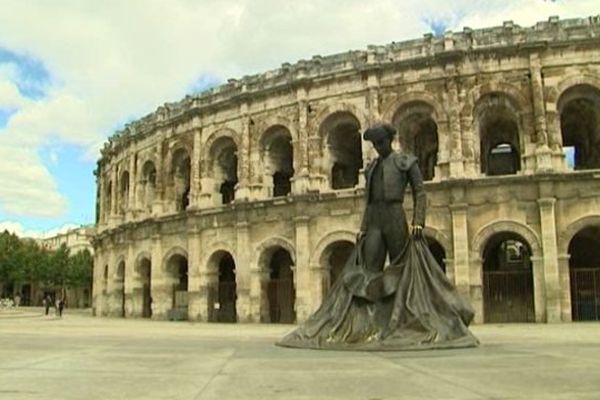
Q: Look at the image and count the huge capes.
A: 1